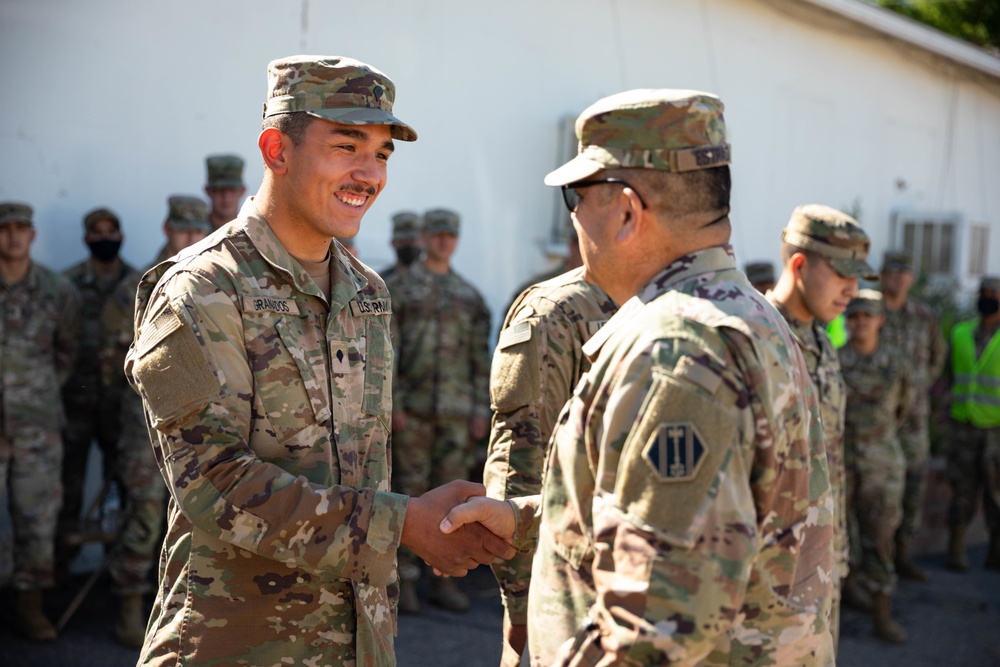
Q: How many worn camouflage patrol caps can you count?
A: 13